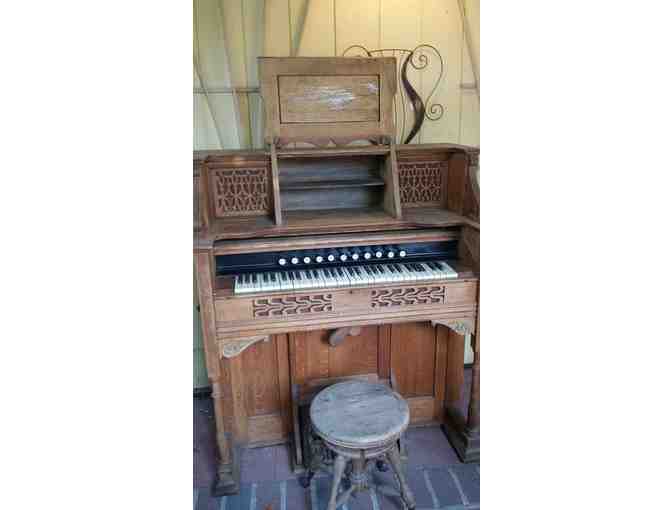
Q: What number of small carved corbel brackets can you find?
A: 2